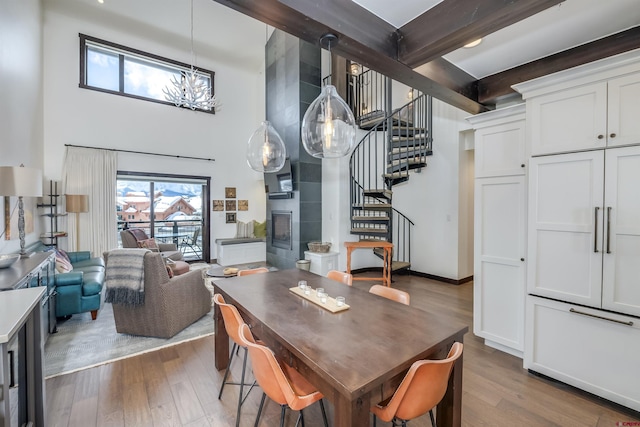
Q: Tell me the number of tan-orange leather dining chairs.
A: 6